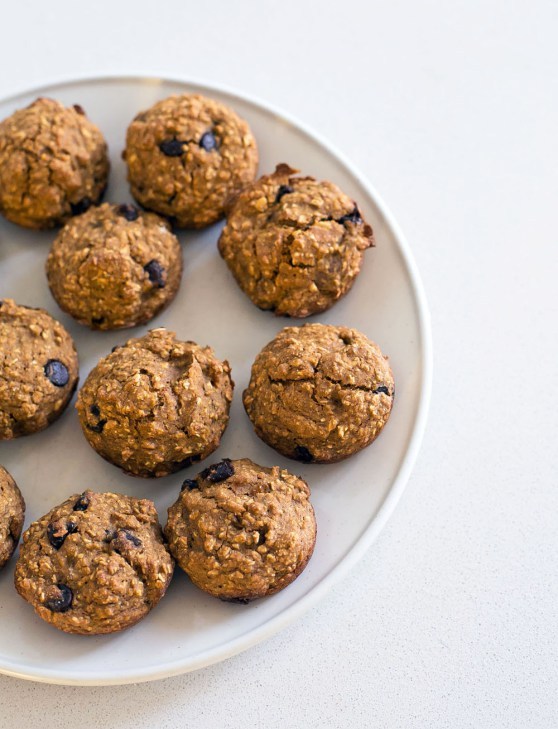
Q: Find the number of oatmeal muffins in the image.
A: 10